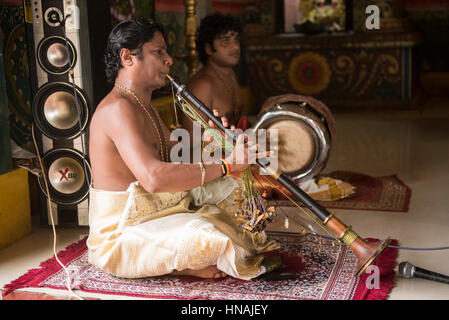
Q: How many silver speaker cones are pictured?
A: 3